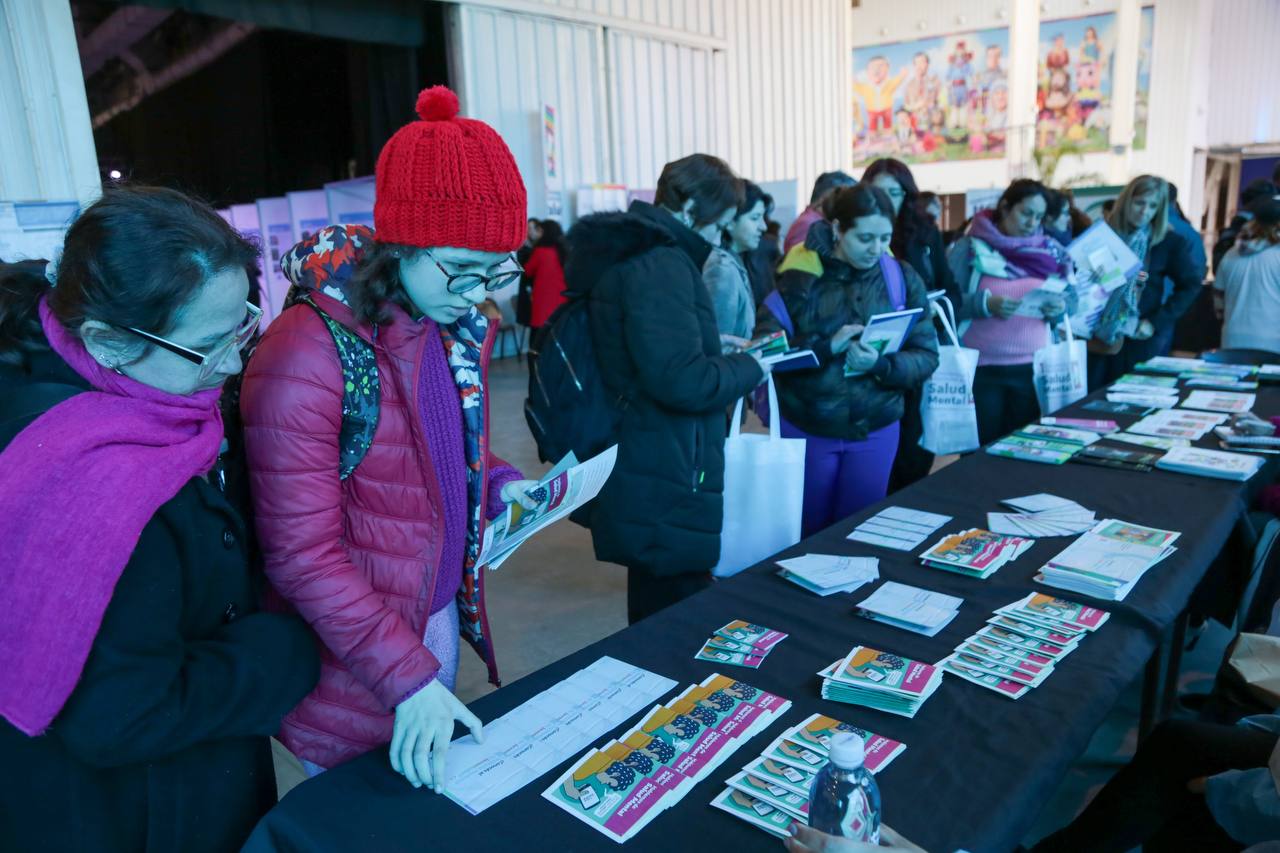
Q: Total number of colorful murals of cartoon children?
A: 2